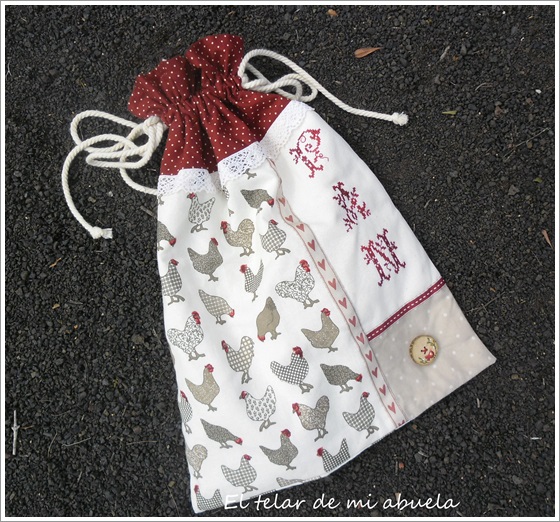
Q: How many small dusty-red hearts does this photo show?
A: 14